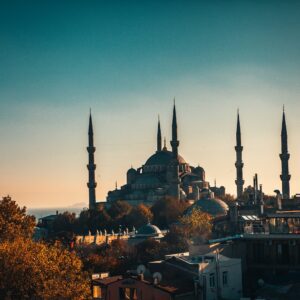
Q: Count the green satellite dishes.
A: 0